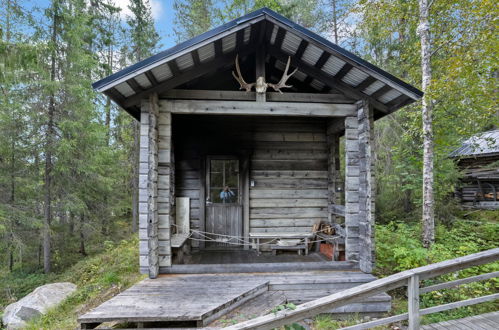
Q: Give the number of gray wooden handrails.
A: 1